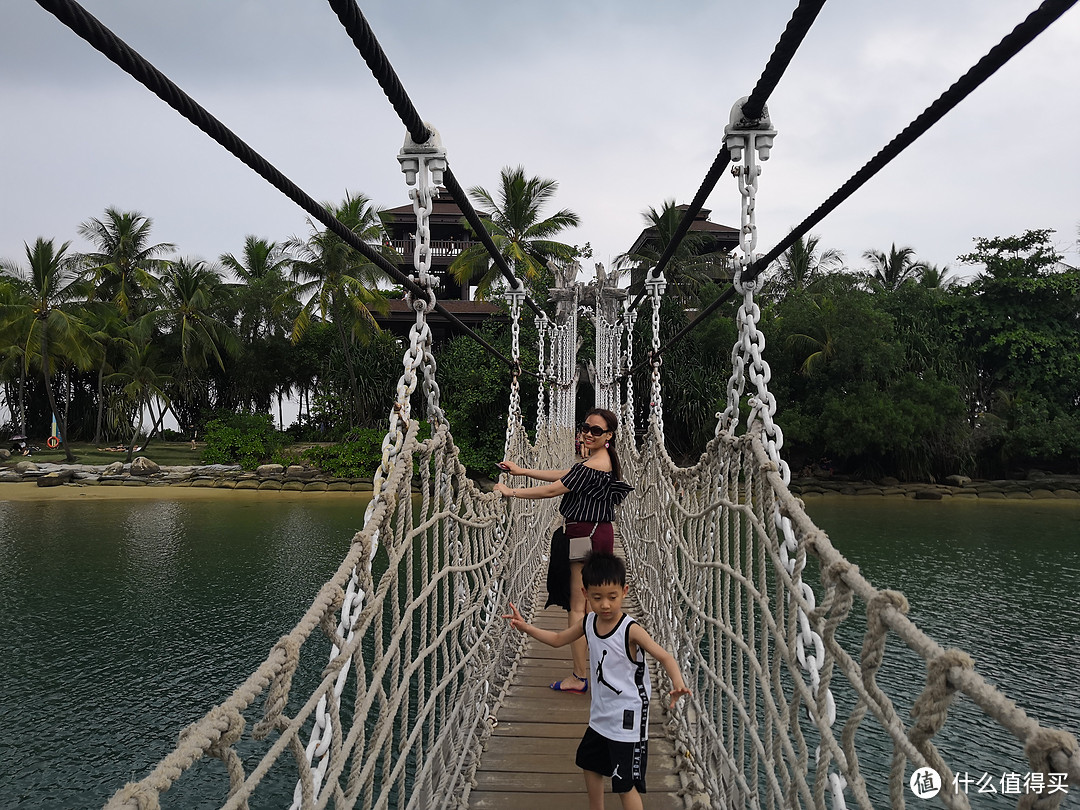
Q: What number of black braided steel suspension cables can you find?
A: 4